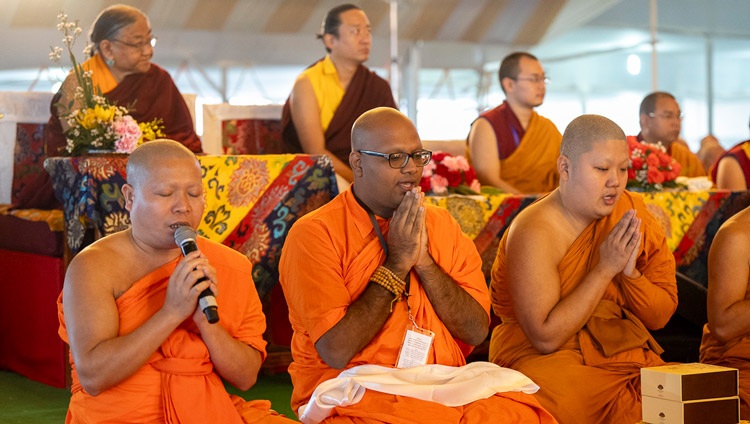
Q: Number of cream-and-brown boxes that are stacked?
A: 2